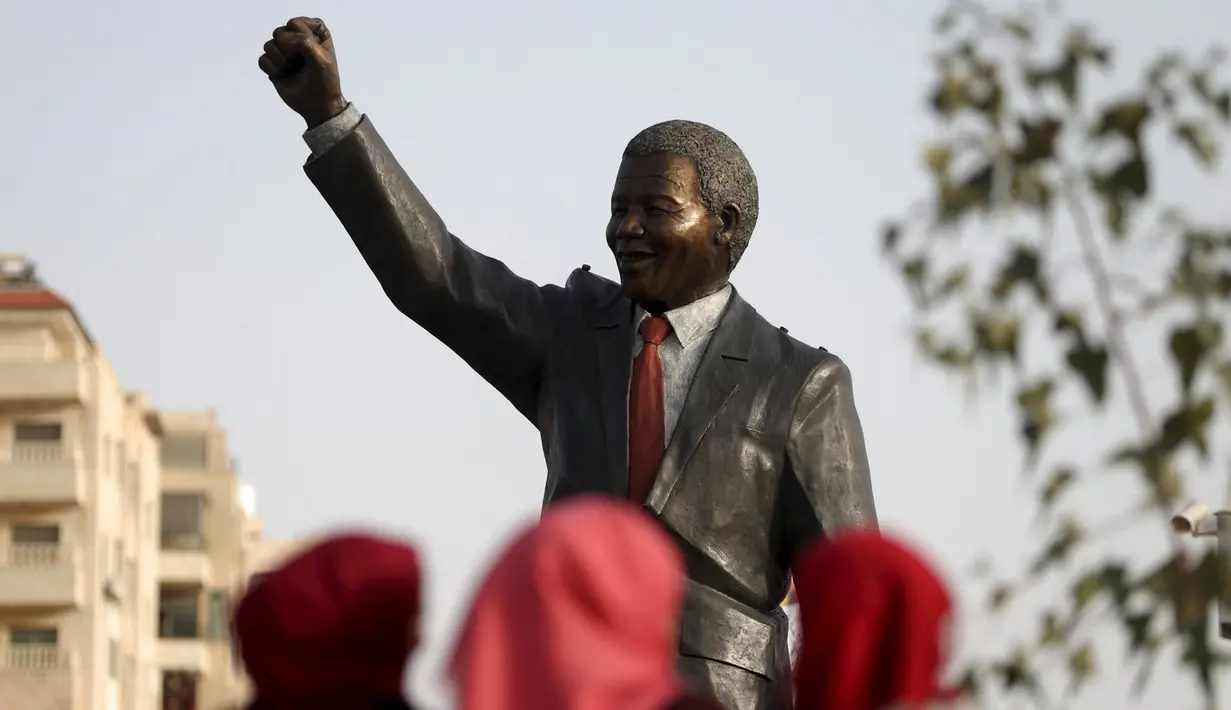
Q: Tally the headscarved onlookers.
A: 3